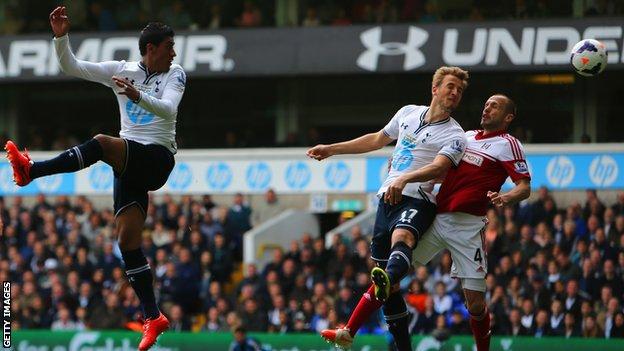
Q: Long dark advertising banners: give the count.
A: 1